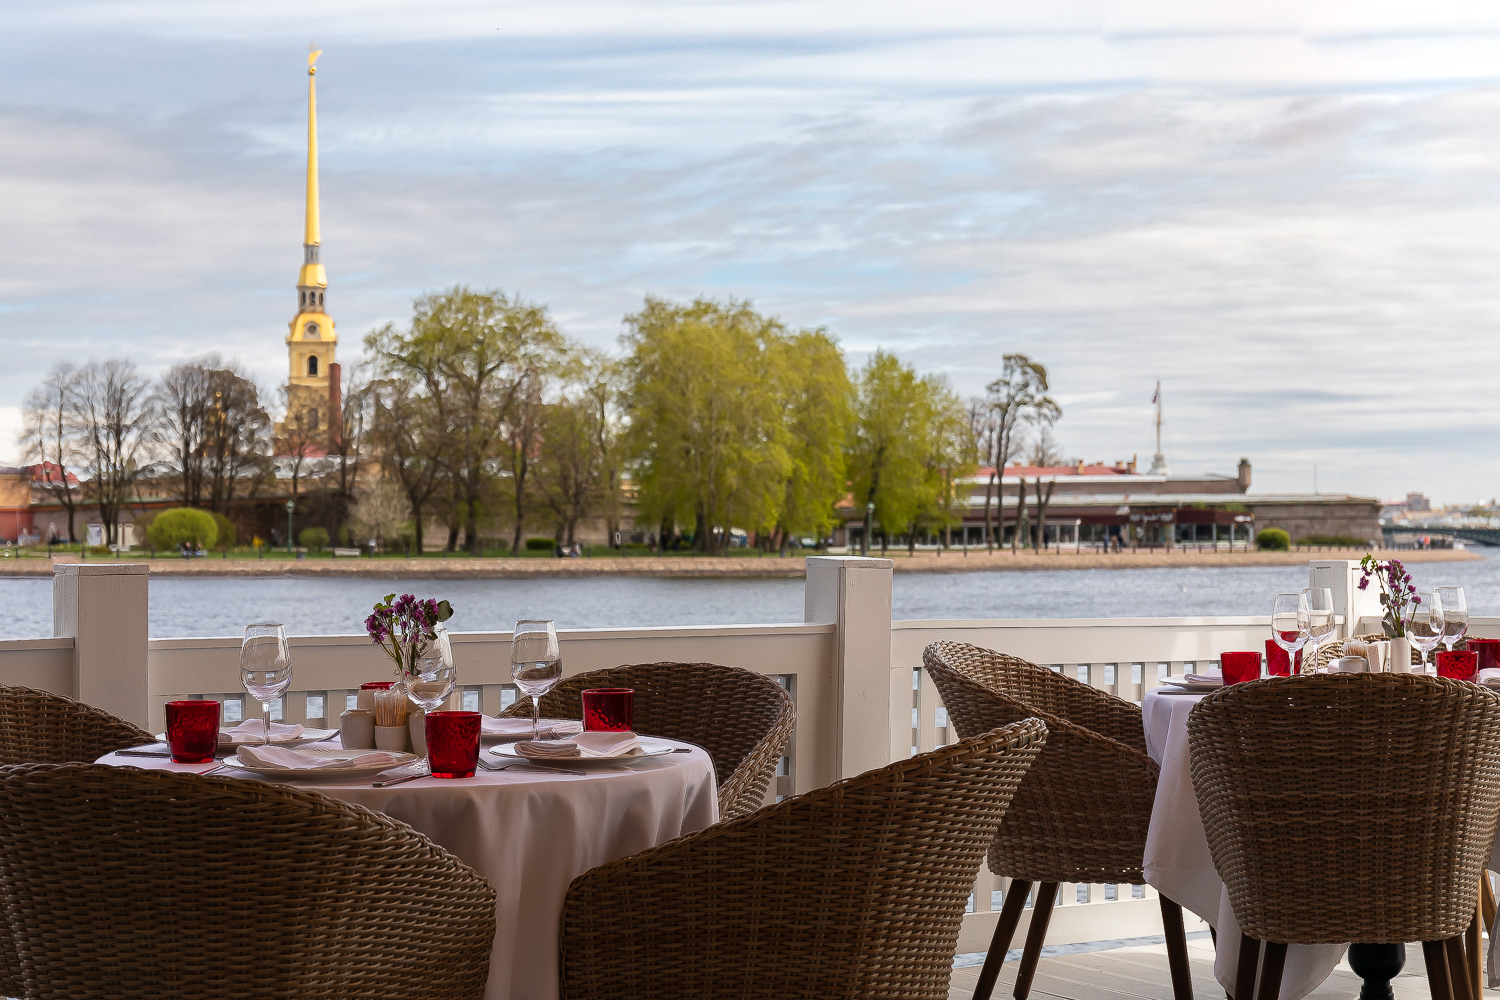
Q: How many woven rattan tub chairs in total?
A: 7